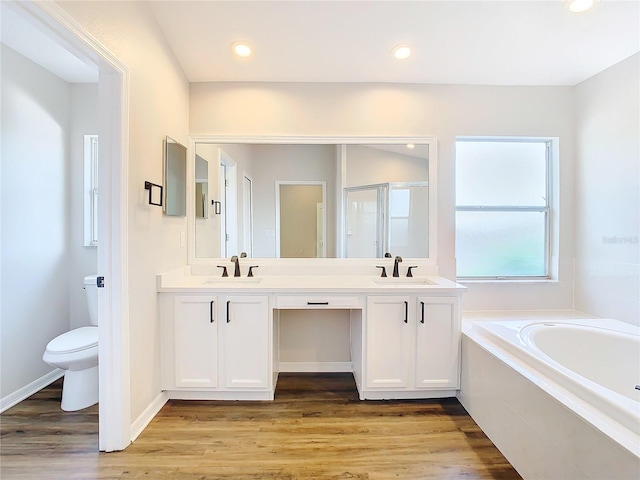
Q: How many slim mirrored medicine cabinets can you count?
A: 1